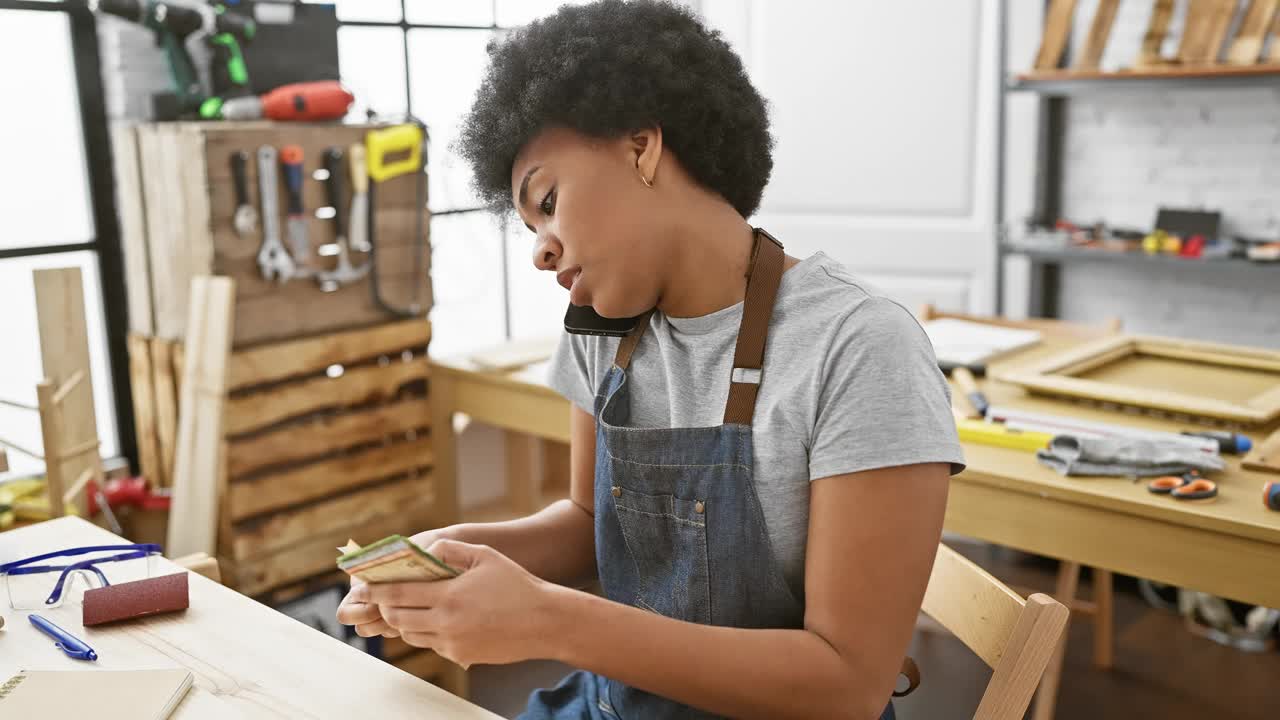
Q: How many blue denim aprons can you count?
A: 1